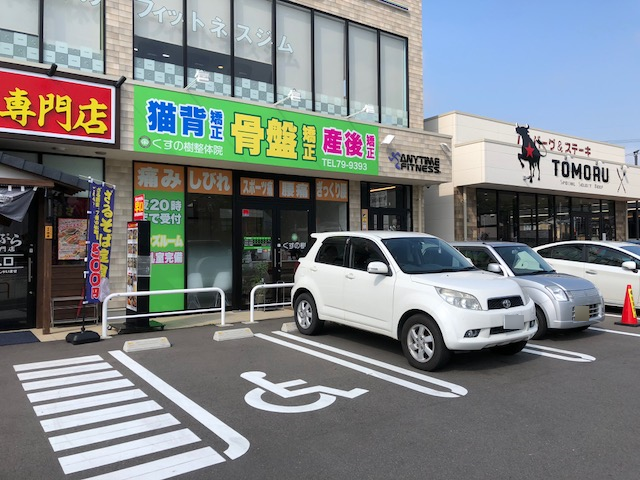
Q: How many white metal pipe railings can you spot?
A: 2